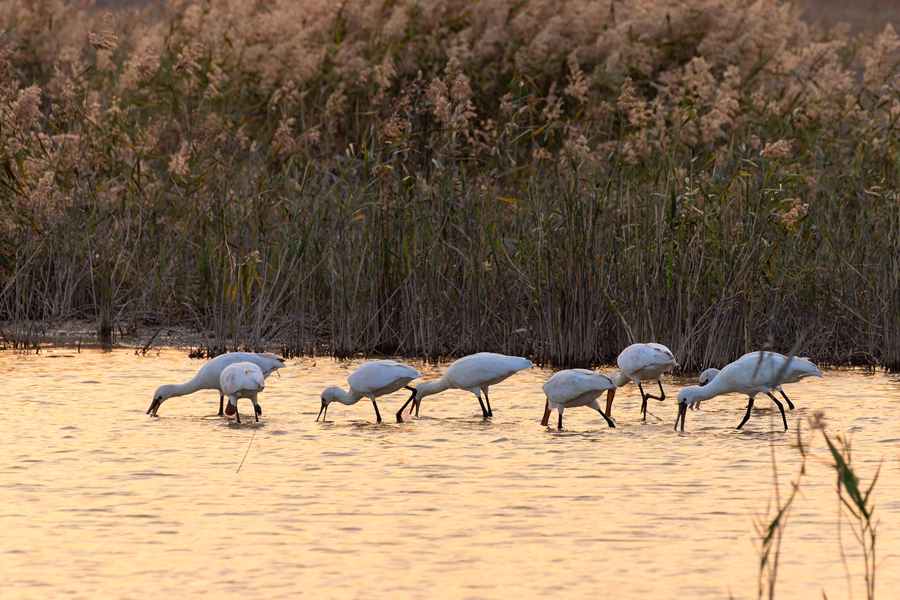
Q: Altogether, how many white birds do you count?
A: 8